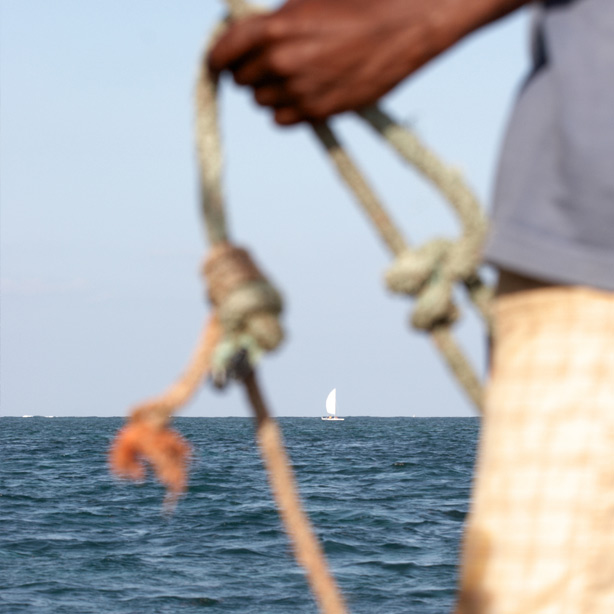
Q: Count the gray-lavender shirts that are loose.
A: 1